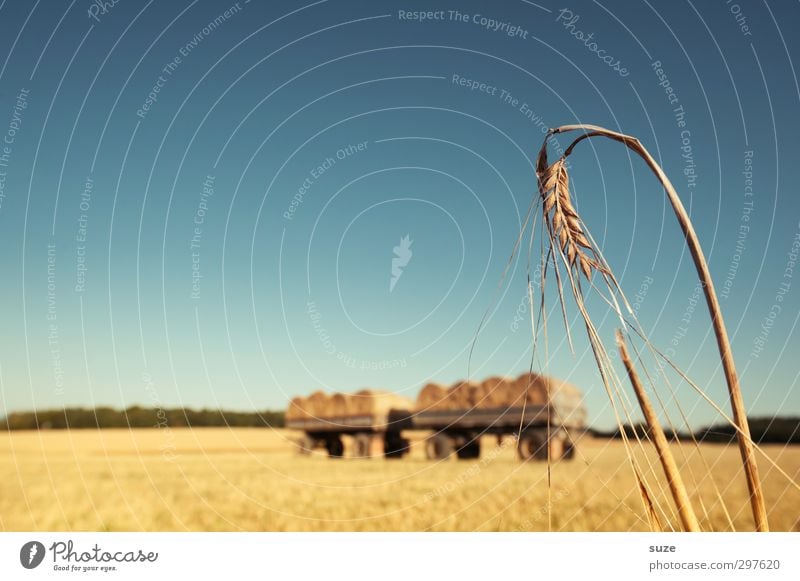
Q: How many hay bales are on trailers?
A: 8